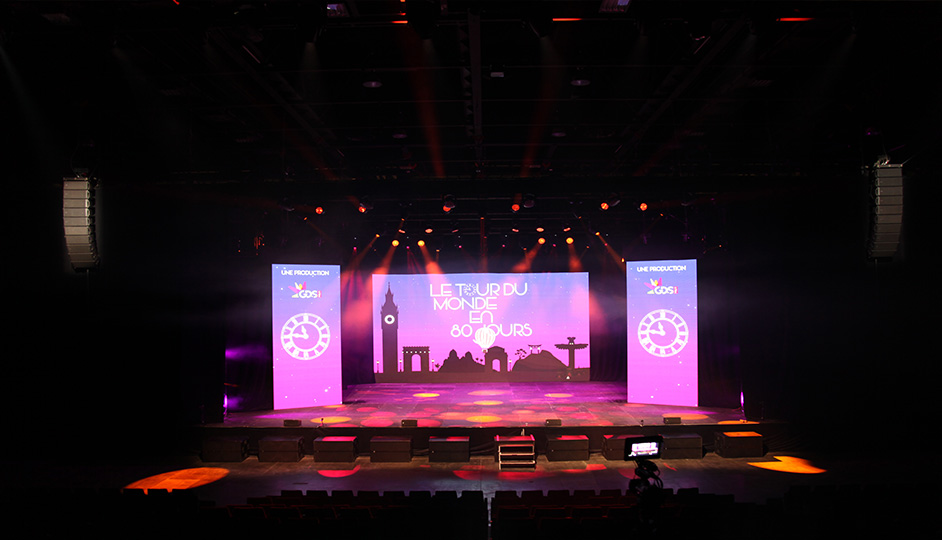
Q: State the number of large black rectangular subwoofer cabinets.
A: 9